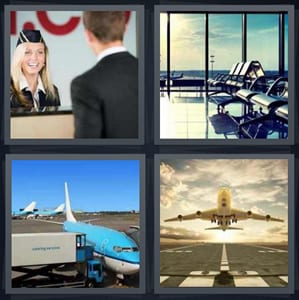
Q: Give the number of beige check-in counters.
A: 1